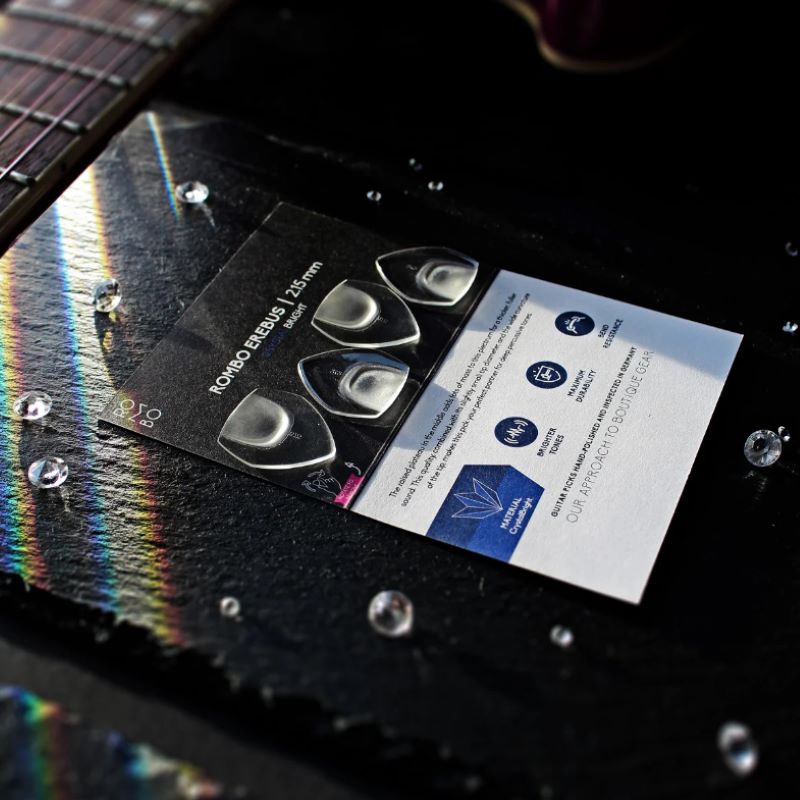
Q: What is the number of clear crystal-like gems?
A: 15